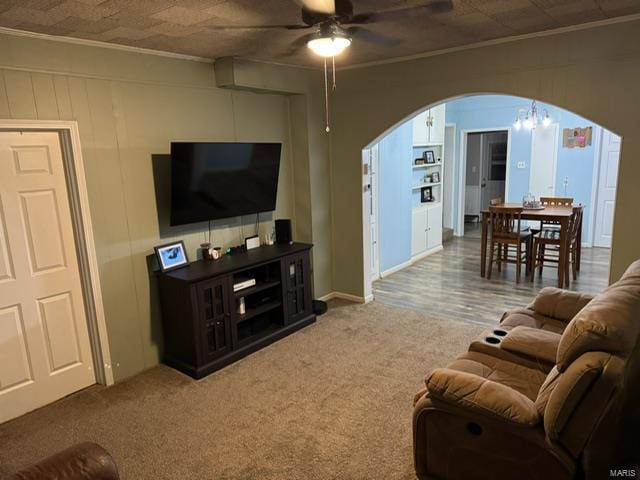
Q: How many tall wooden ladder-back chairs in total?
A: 4